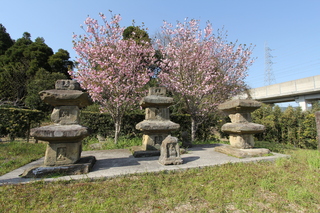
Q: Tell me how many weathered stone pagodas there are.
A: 3